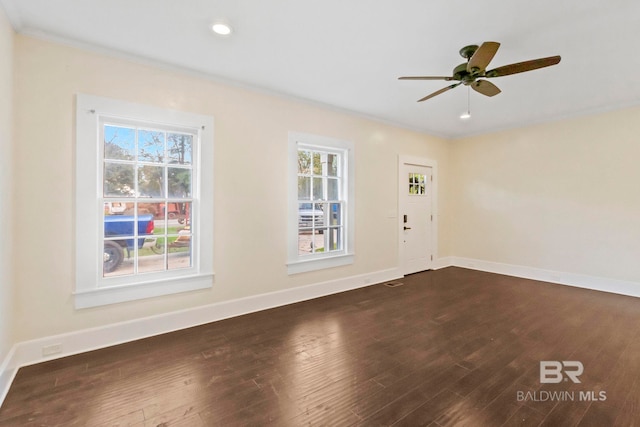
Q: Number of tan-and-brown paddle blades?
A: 5